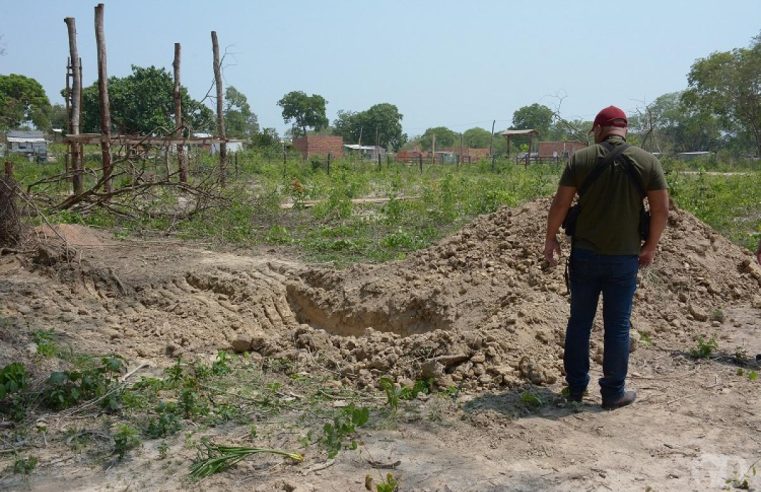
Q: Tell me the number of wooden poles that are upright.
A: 4